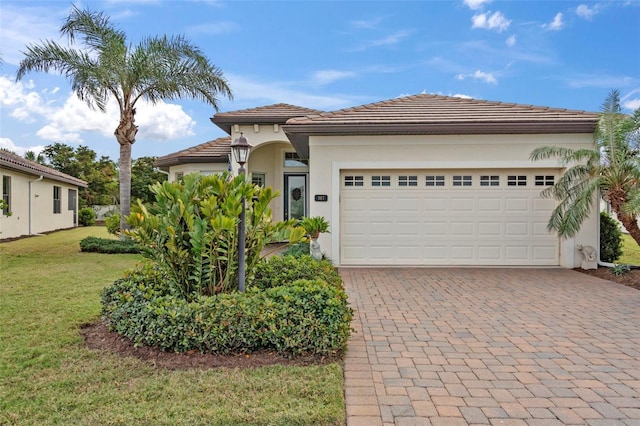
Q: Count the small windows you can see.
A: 8